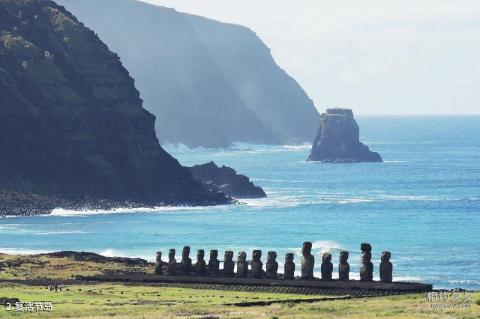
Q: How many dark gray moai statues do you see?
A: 15